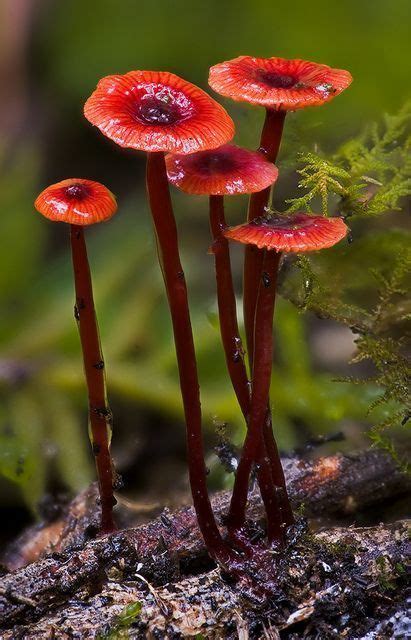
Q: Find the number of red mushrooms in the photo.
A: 5